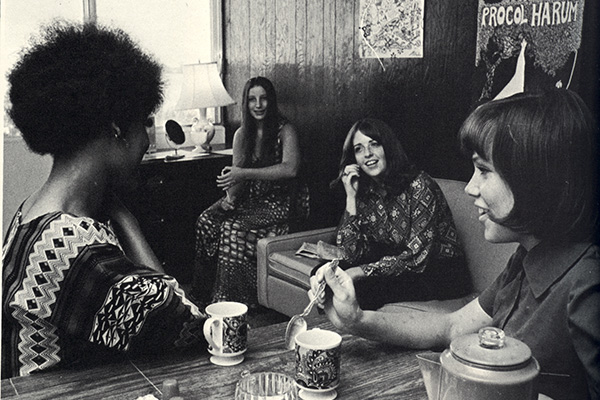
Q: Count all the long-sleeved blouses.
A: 1